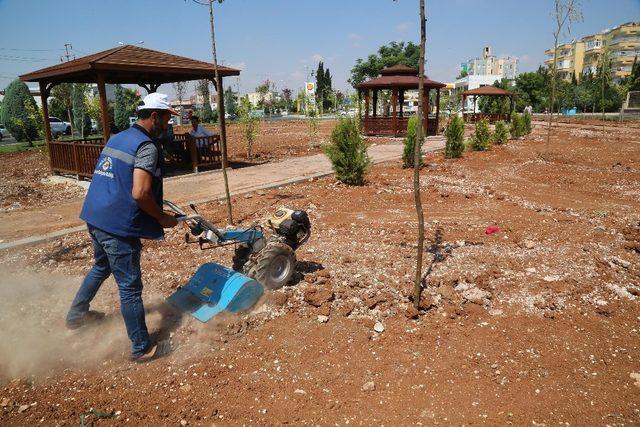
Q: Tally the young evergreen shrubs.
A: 7